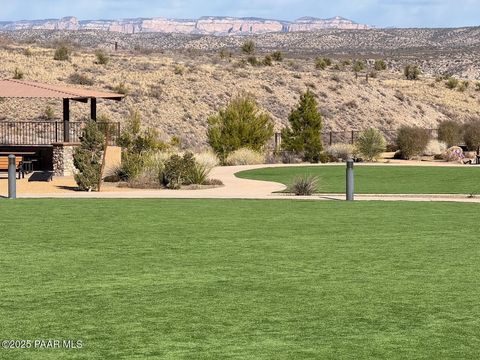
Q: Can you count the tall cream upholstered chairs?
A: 0